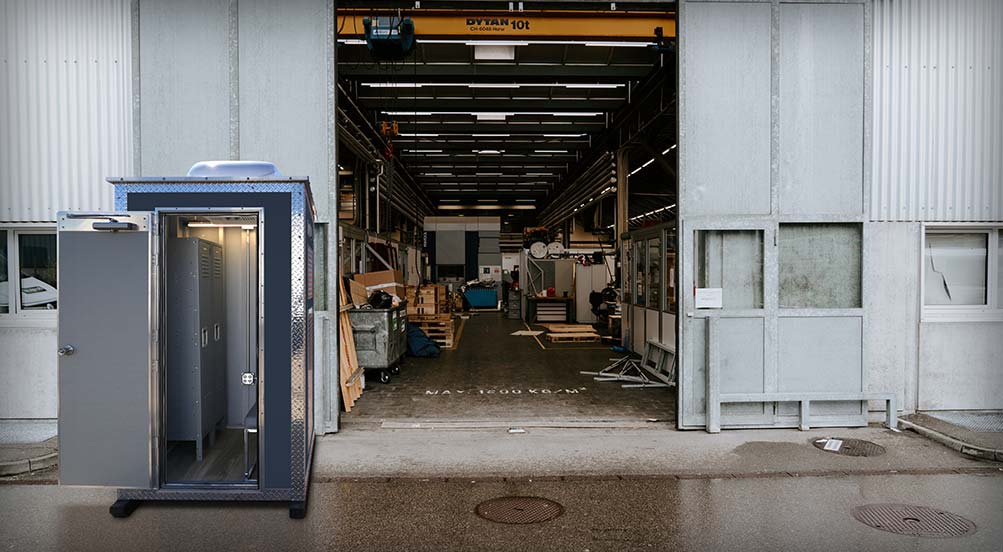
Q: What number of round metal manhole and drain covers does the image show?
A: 3